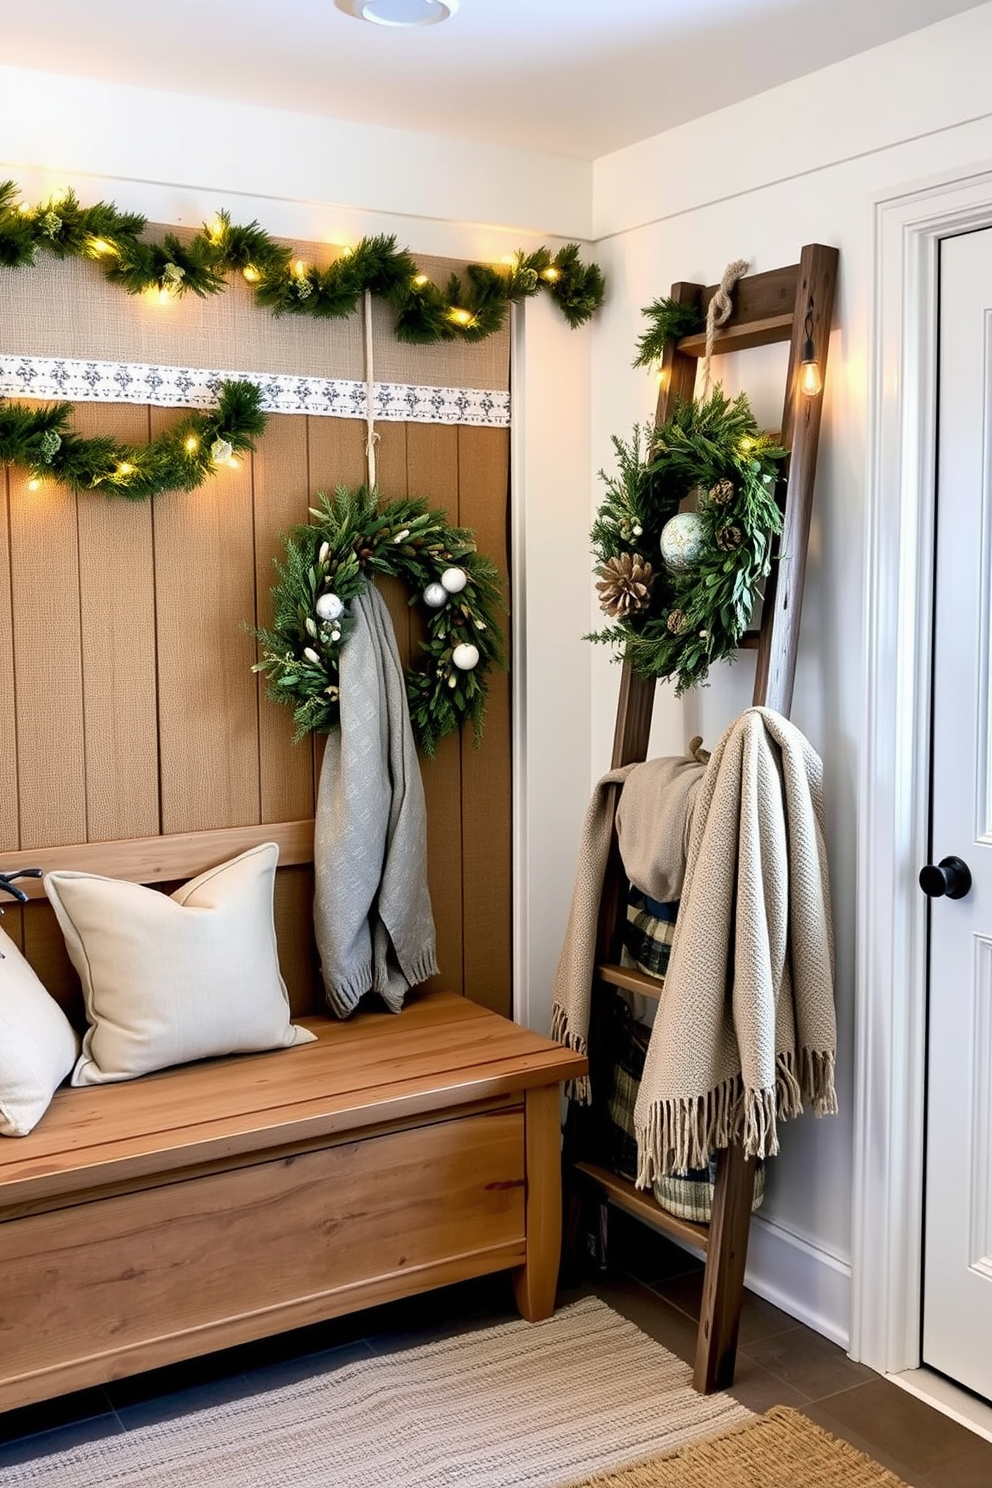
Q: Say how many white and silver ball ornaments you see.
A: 5